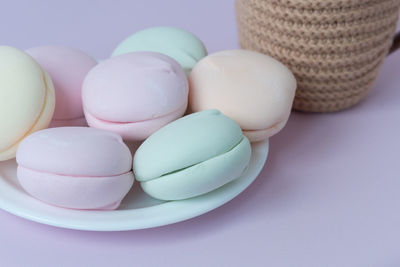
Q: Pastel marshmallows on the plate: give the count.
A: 7